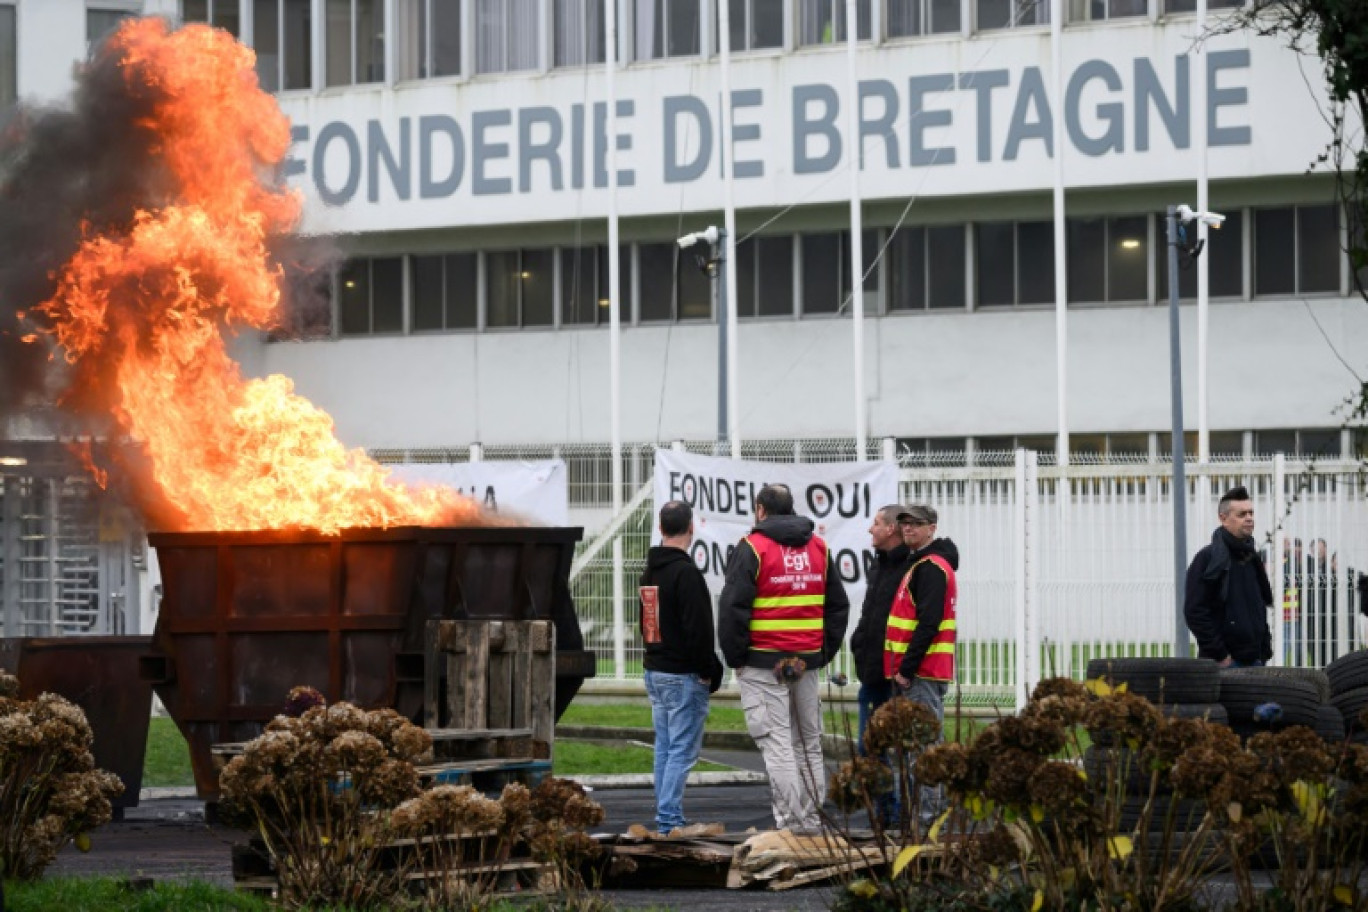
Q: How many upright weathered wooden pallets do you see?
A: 1